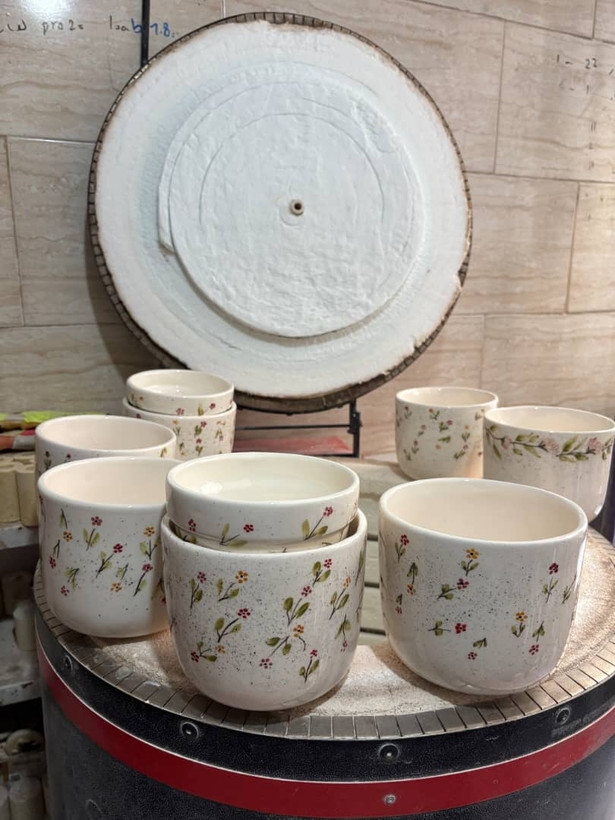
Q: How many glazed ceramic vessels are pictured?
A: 9